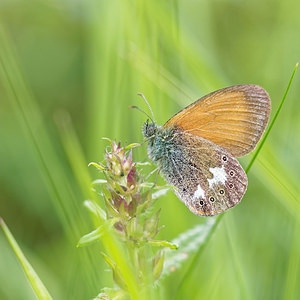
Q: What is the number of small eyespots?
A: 6